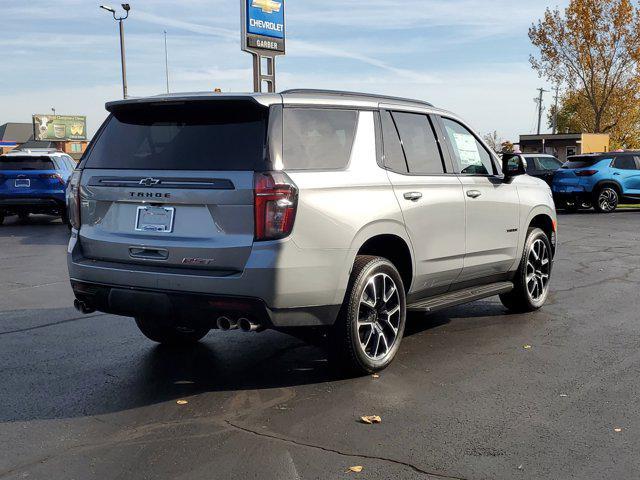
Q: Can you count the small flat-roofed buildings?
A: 1